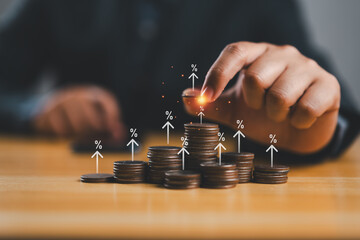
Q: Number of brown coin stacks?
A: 8